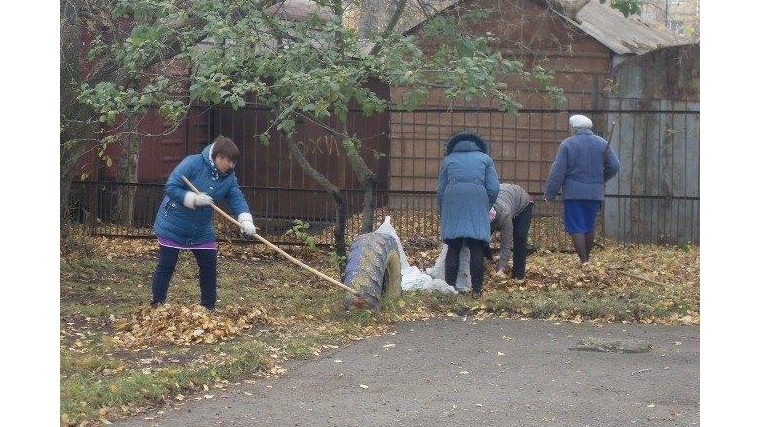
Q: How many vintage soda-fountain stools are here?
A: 0